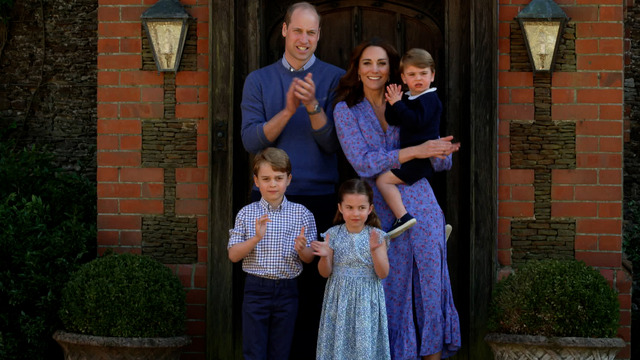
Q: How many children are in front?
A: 2